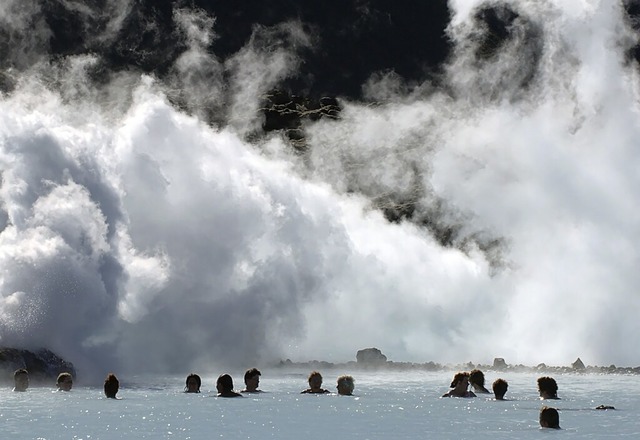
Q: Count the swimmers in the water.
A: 13